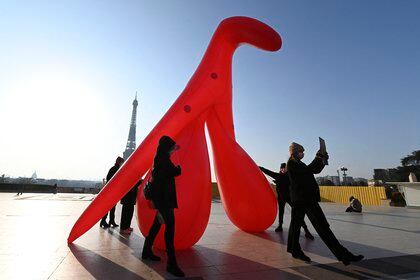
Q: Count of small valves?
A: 2